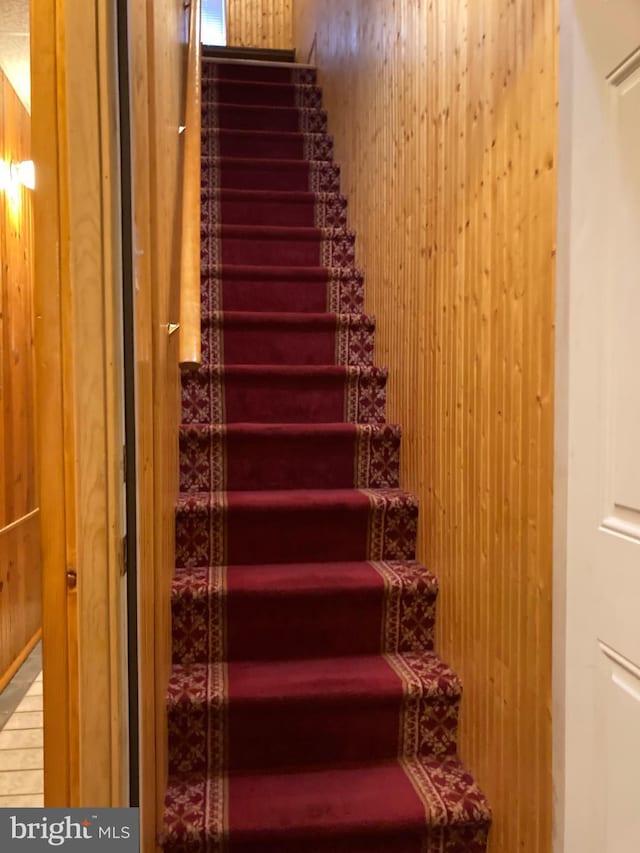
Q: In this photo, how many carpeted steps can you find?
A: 15